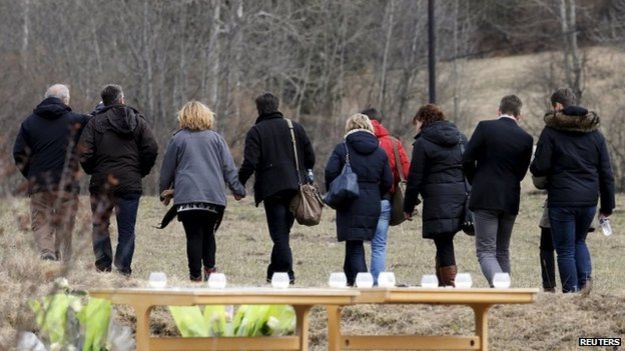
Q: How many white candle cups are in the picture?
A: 9